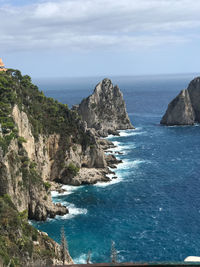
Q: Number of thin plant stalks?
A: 3